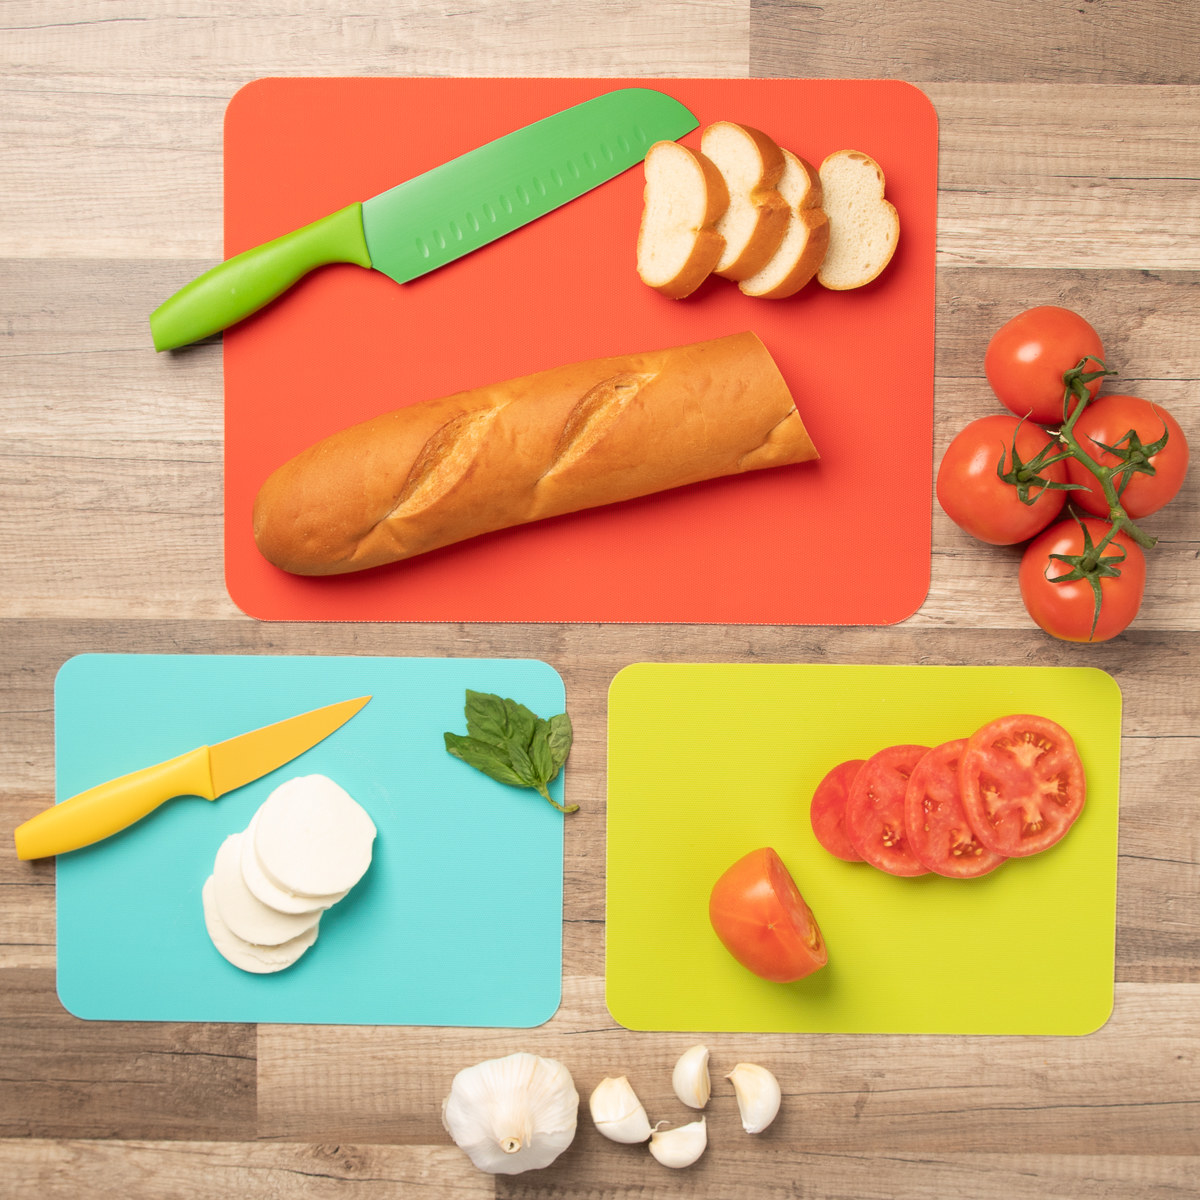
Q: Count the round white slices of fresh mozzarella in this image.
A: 4